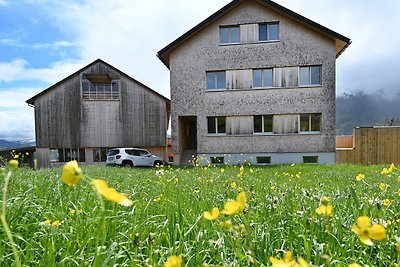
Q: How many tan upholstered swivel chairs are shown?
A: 0